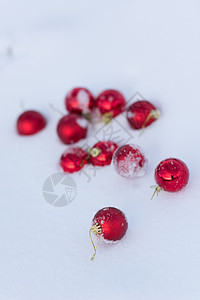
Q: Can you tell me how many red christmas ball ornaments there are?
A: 10